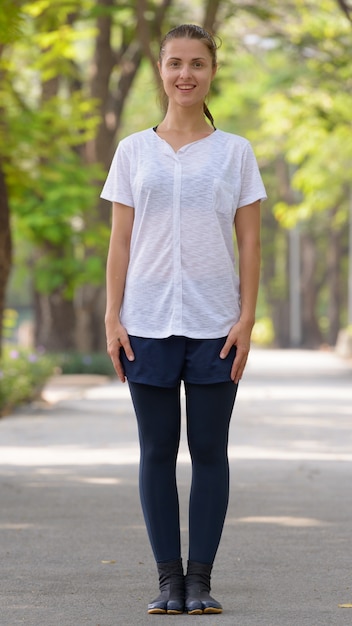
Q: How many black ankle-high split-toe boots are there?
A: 2